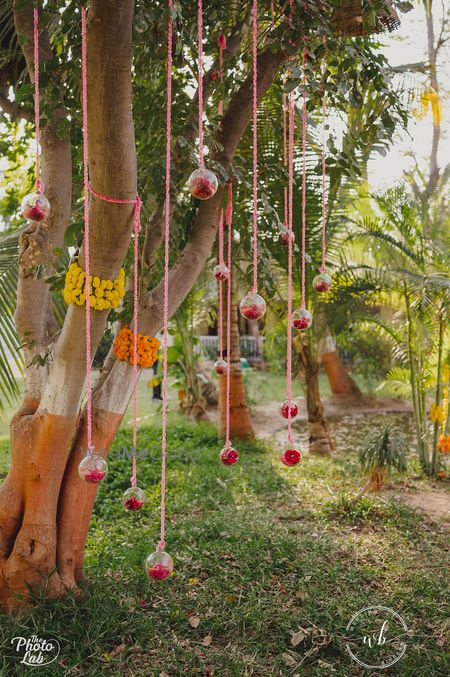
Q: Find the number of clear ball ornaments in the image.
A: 14